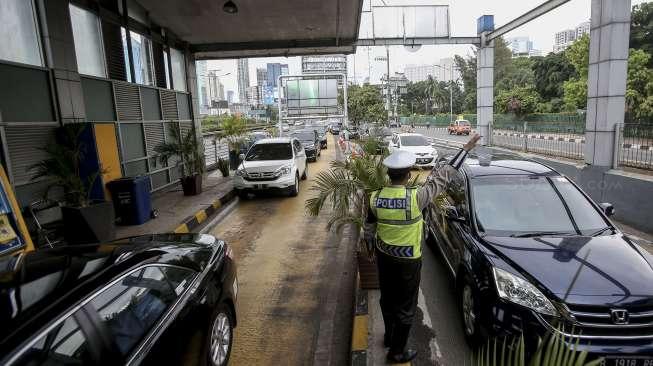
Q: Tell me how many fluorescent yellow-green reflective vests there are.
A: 1